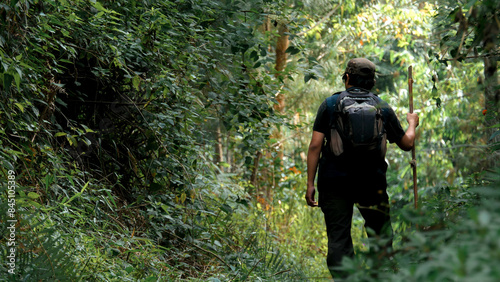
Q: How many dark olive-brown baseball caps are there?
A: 1